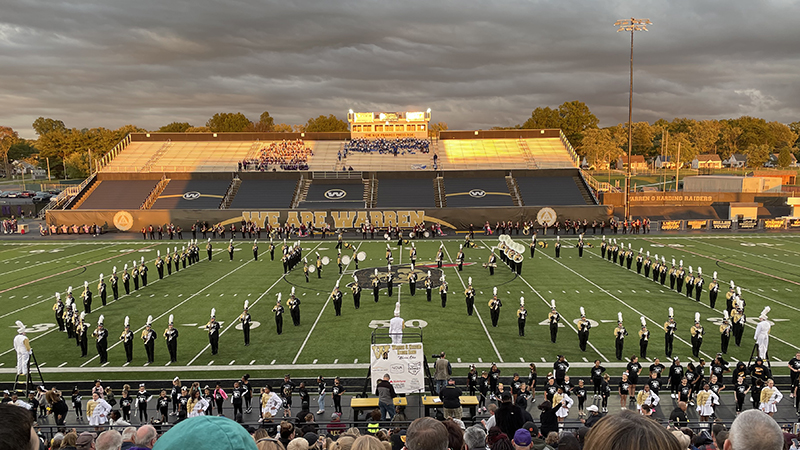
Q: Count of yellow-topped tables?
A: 2